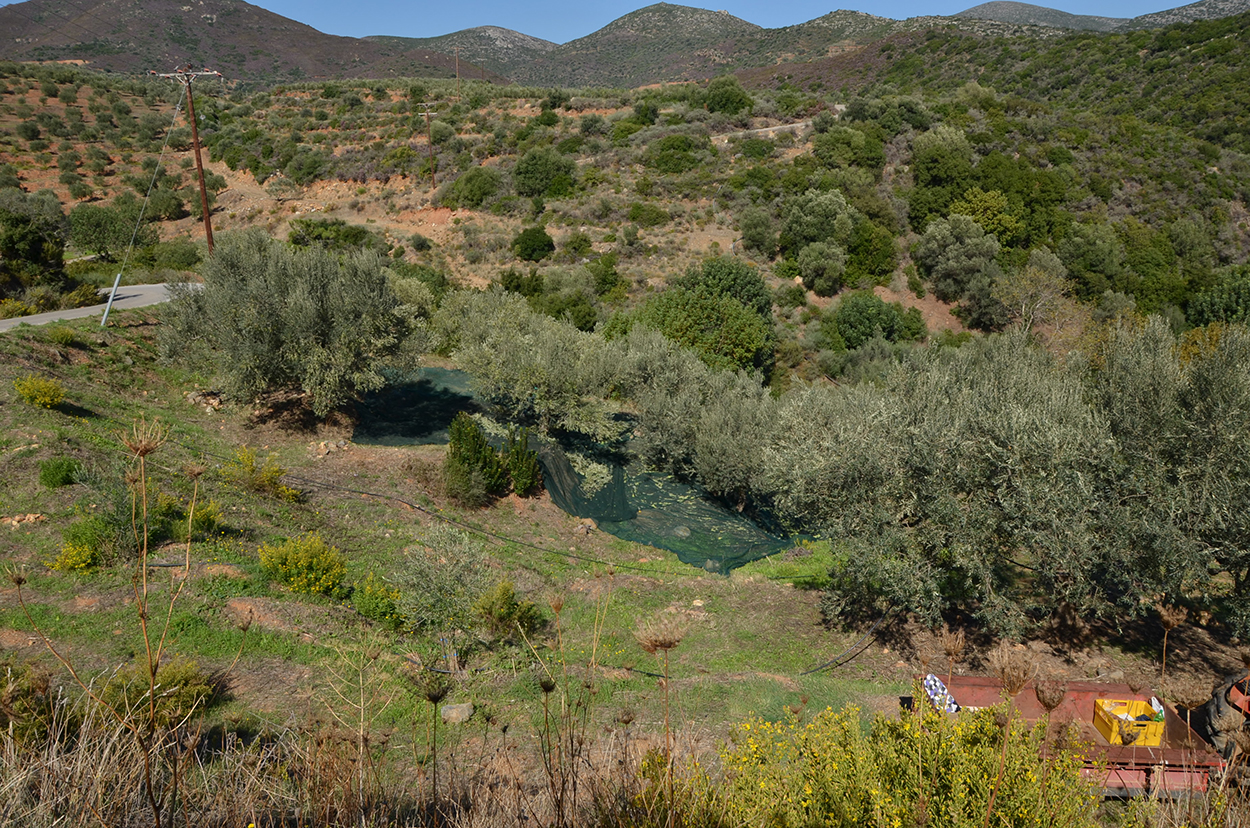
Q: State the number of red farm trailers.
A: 1